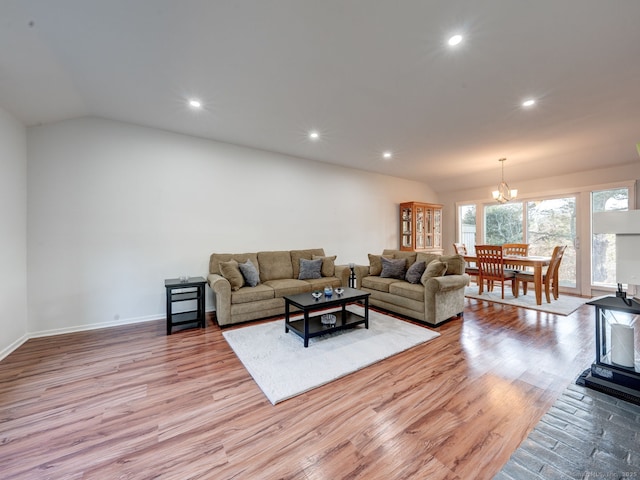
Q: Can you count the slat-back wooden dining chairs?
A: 4